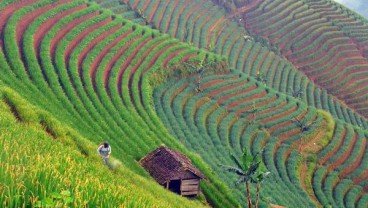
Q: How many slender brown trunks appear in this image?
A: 2